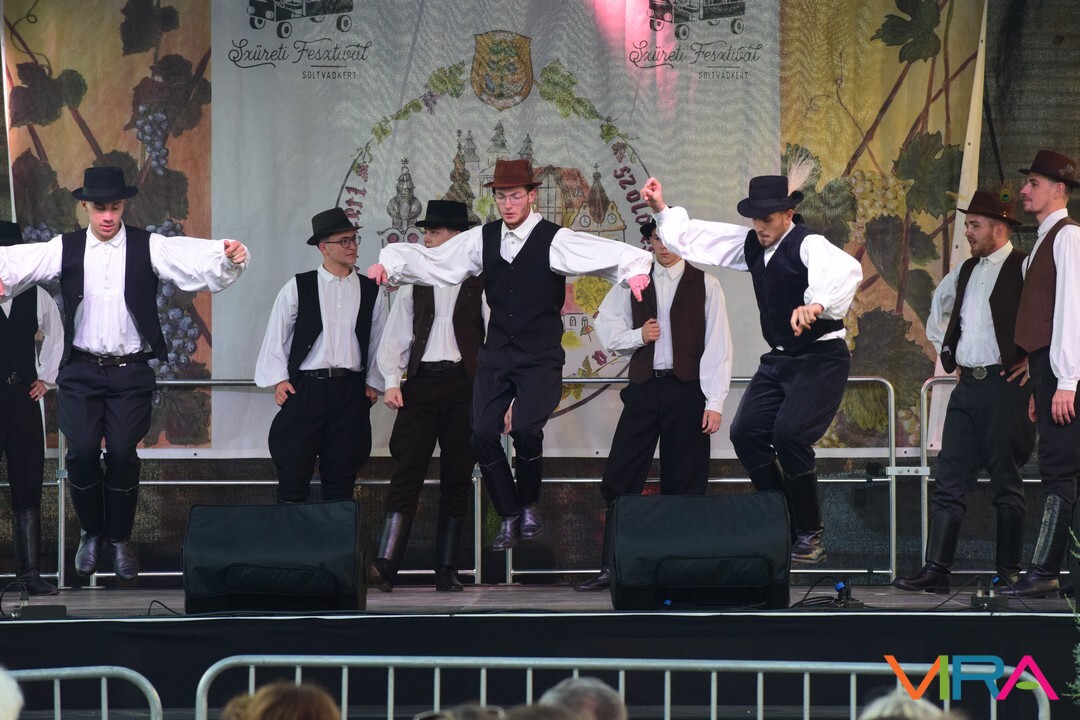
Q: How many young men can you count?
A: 9